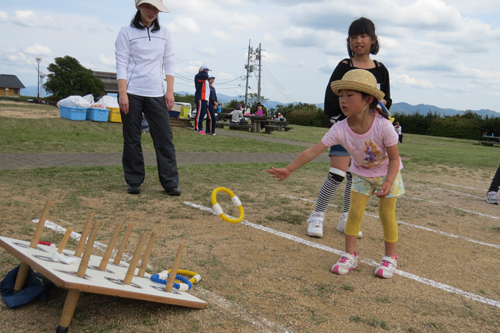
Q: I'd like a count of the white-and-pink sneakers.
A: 2